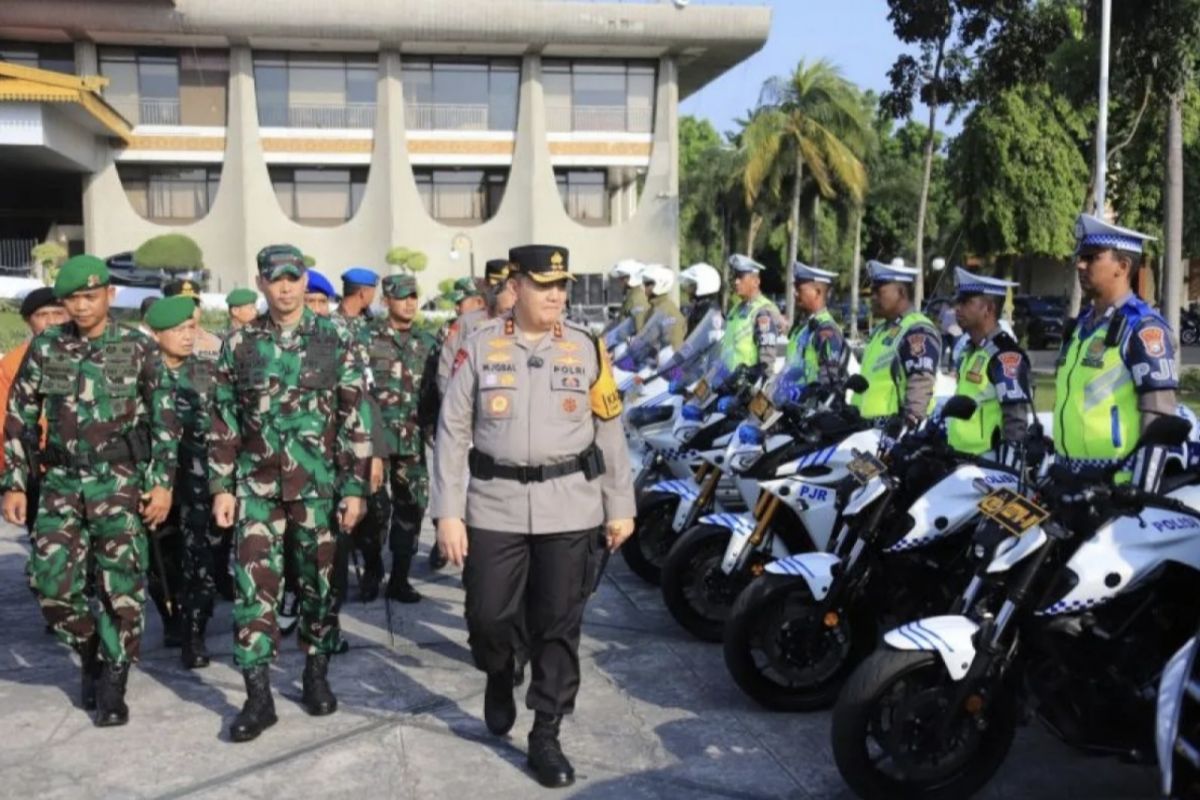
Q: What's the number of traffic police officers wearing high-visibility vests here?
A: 5